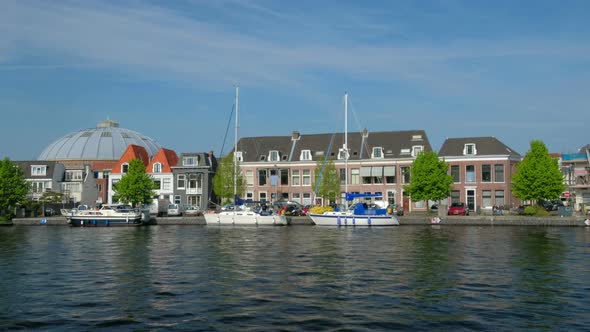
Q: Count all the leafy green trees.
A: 6